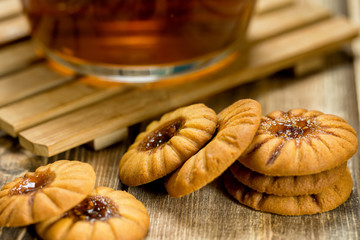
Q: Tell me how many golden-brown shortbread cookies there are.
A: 7